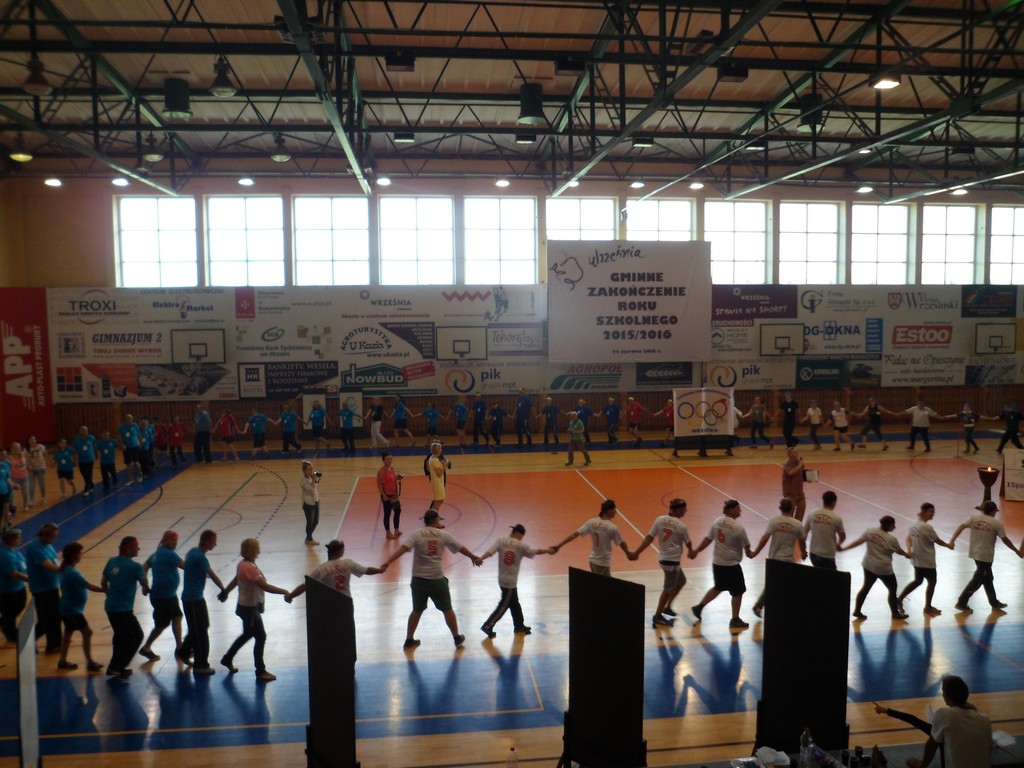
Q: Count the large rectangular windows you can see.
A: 12